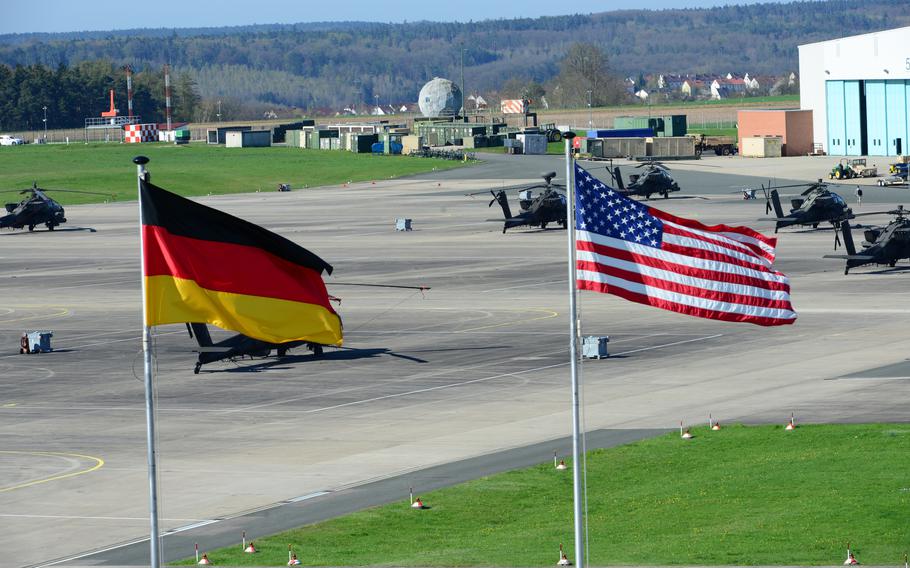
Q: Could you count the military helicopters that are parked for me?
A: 6